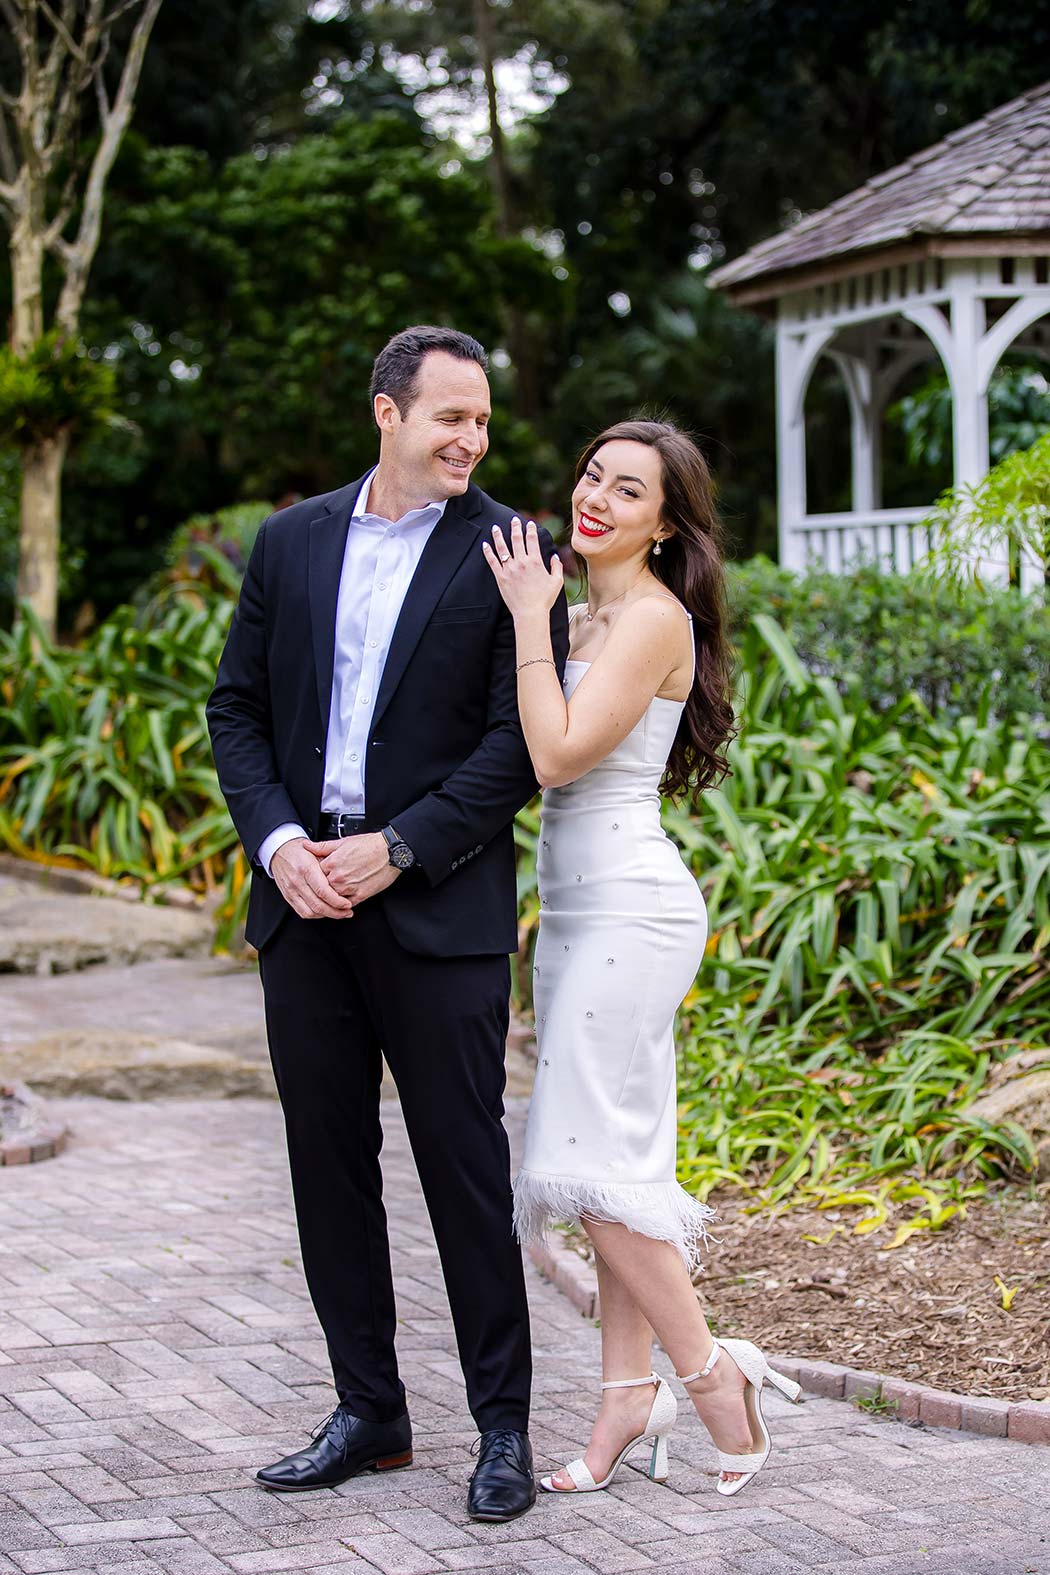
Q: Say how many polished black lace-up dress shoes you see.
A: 2